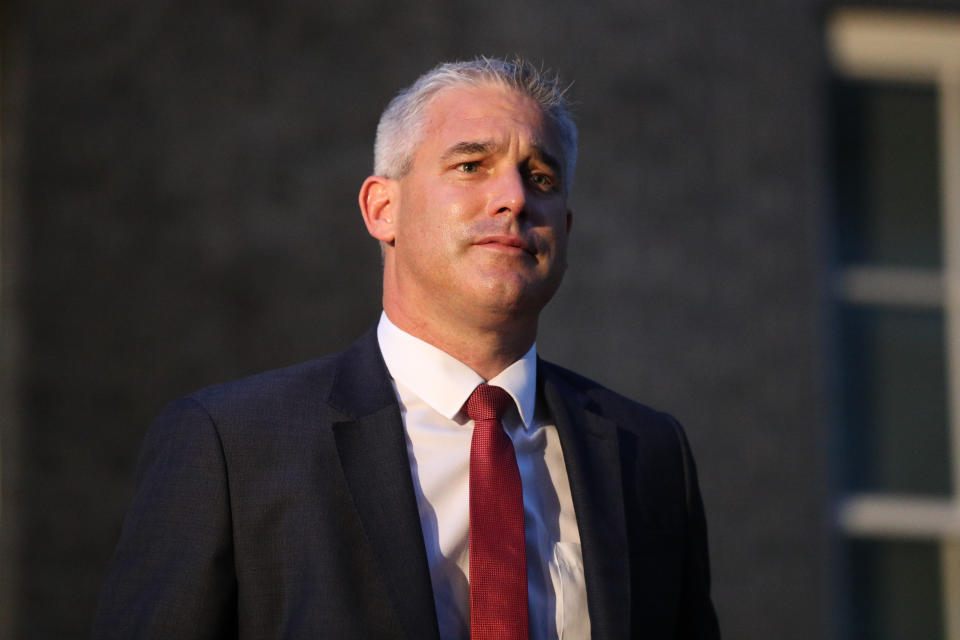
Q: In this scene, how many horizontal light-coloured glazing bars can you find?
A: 2